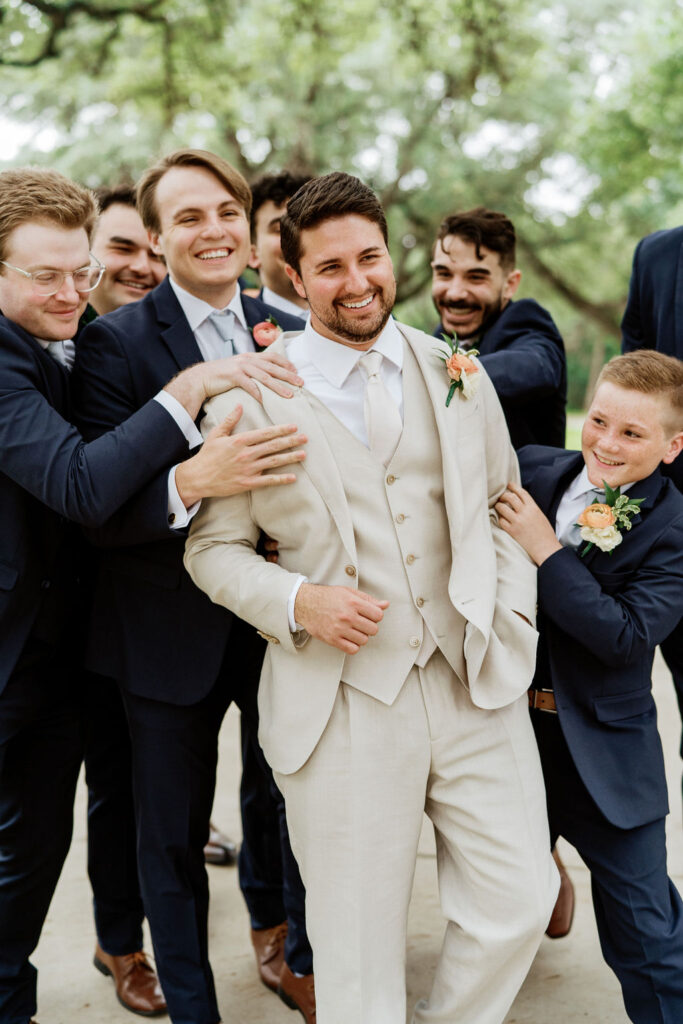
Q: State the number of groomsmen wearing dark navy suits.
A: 7